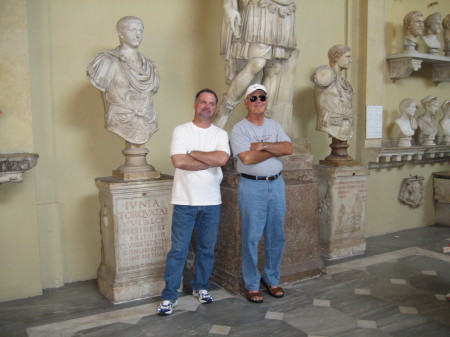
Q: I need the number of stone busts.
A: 8